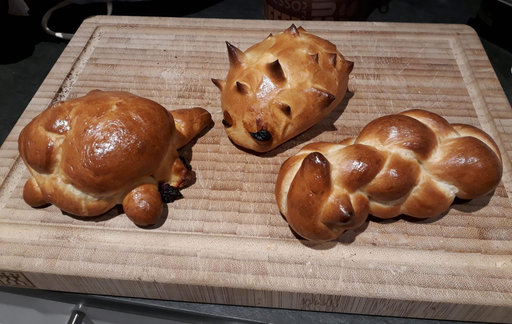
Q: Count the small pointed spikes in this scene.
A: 12